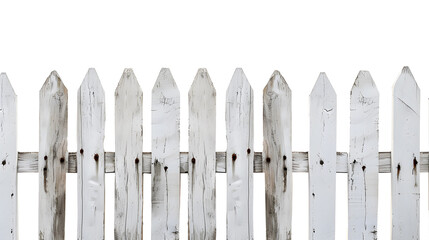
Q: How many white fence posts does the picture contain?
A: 11